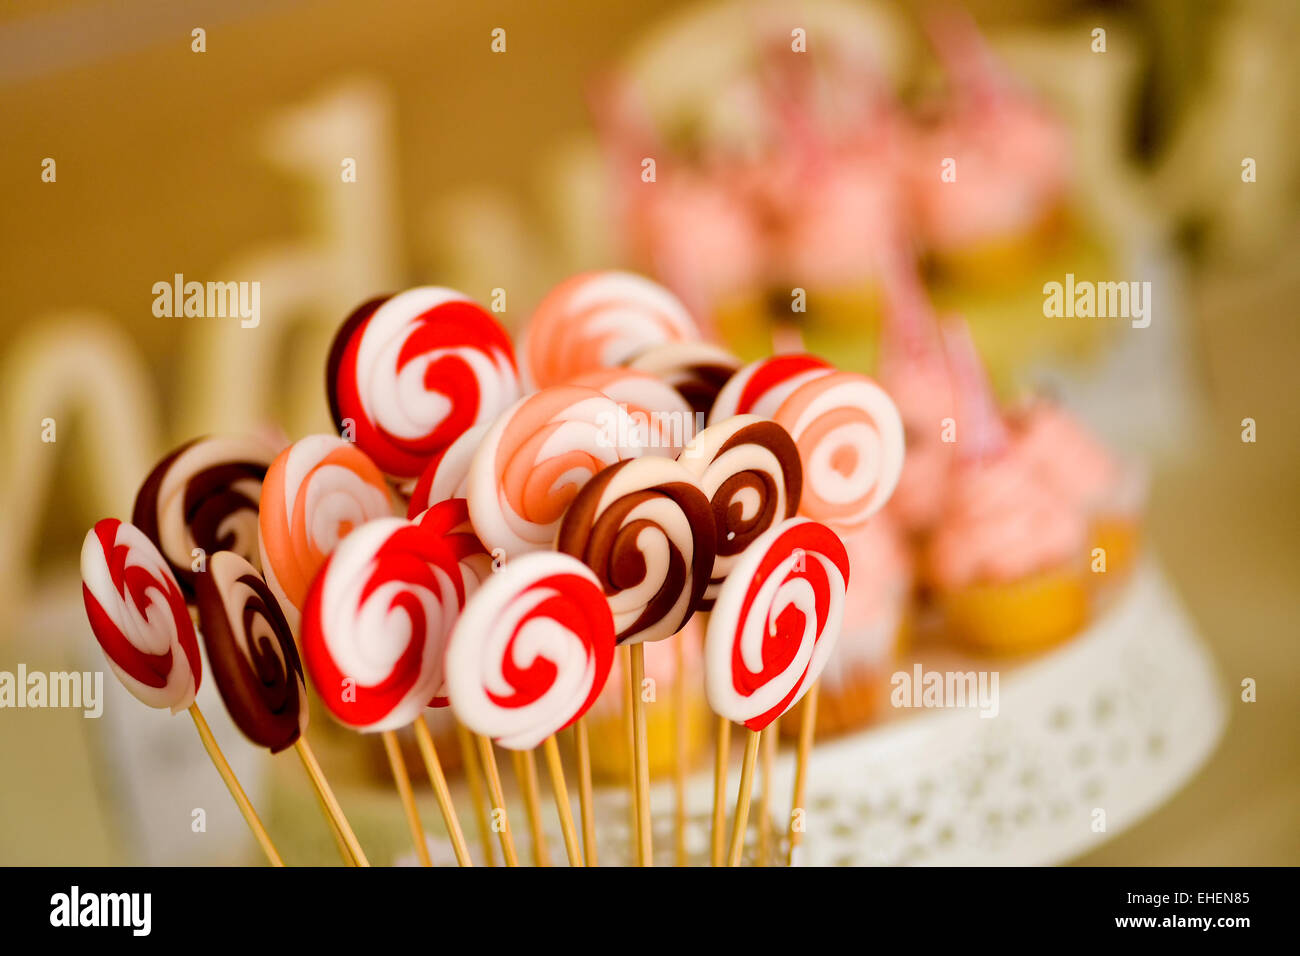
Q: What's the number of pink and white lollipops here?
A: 5